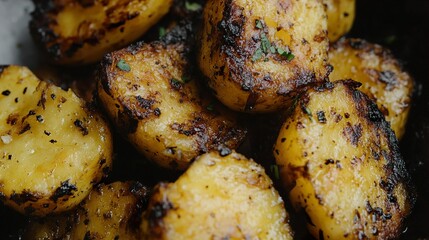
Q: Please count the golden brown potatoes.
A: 9